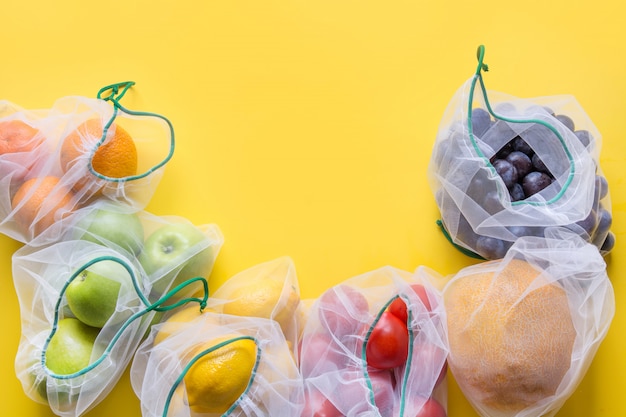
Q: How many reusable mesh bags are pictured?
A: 6